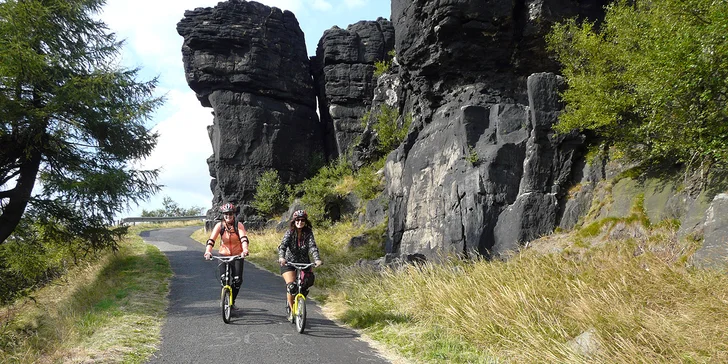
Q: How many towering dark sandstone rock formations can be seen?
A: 3